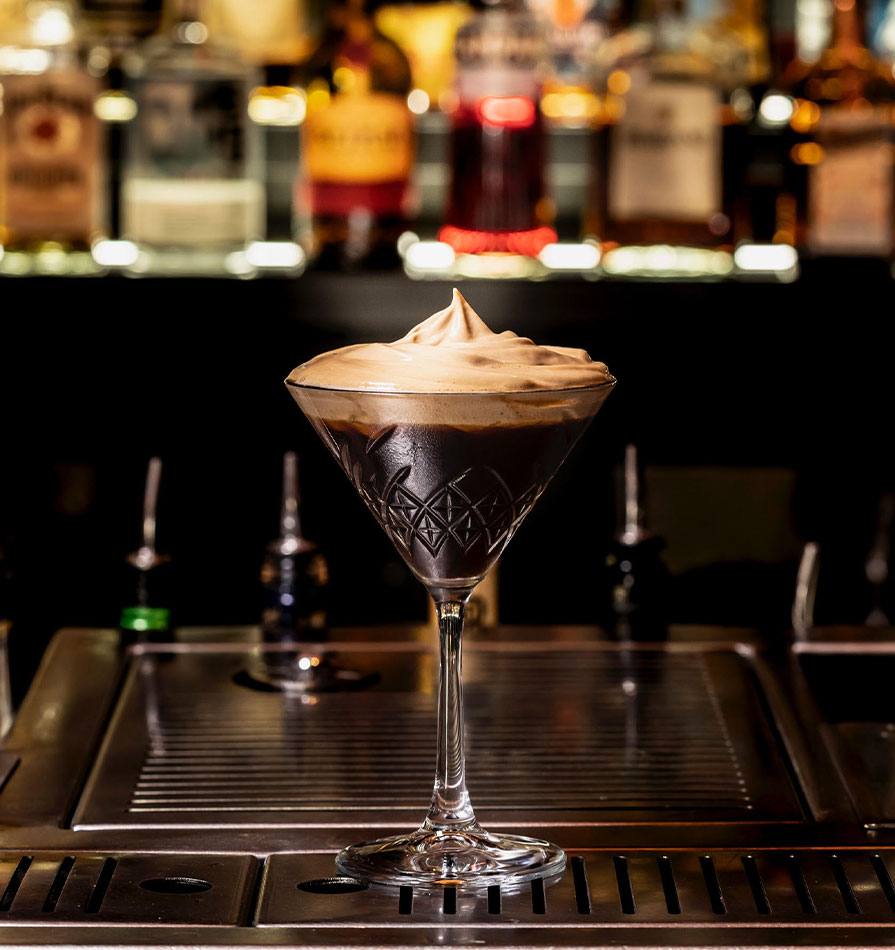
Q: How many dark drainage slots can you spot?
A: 15